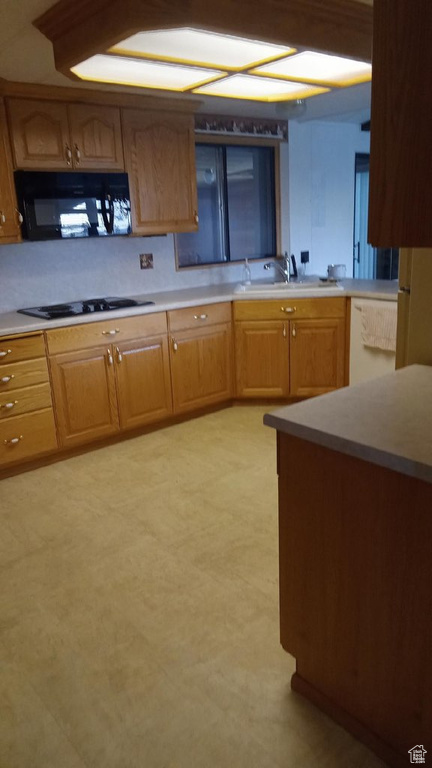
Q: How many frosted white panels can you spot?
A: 4